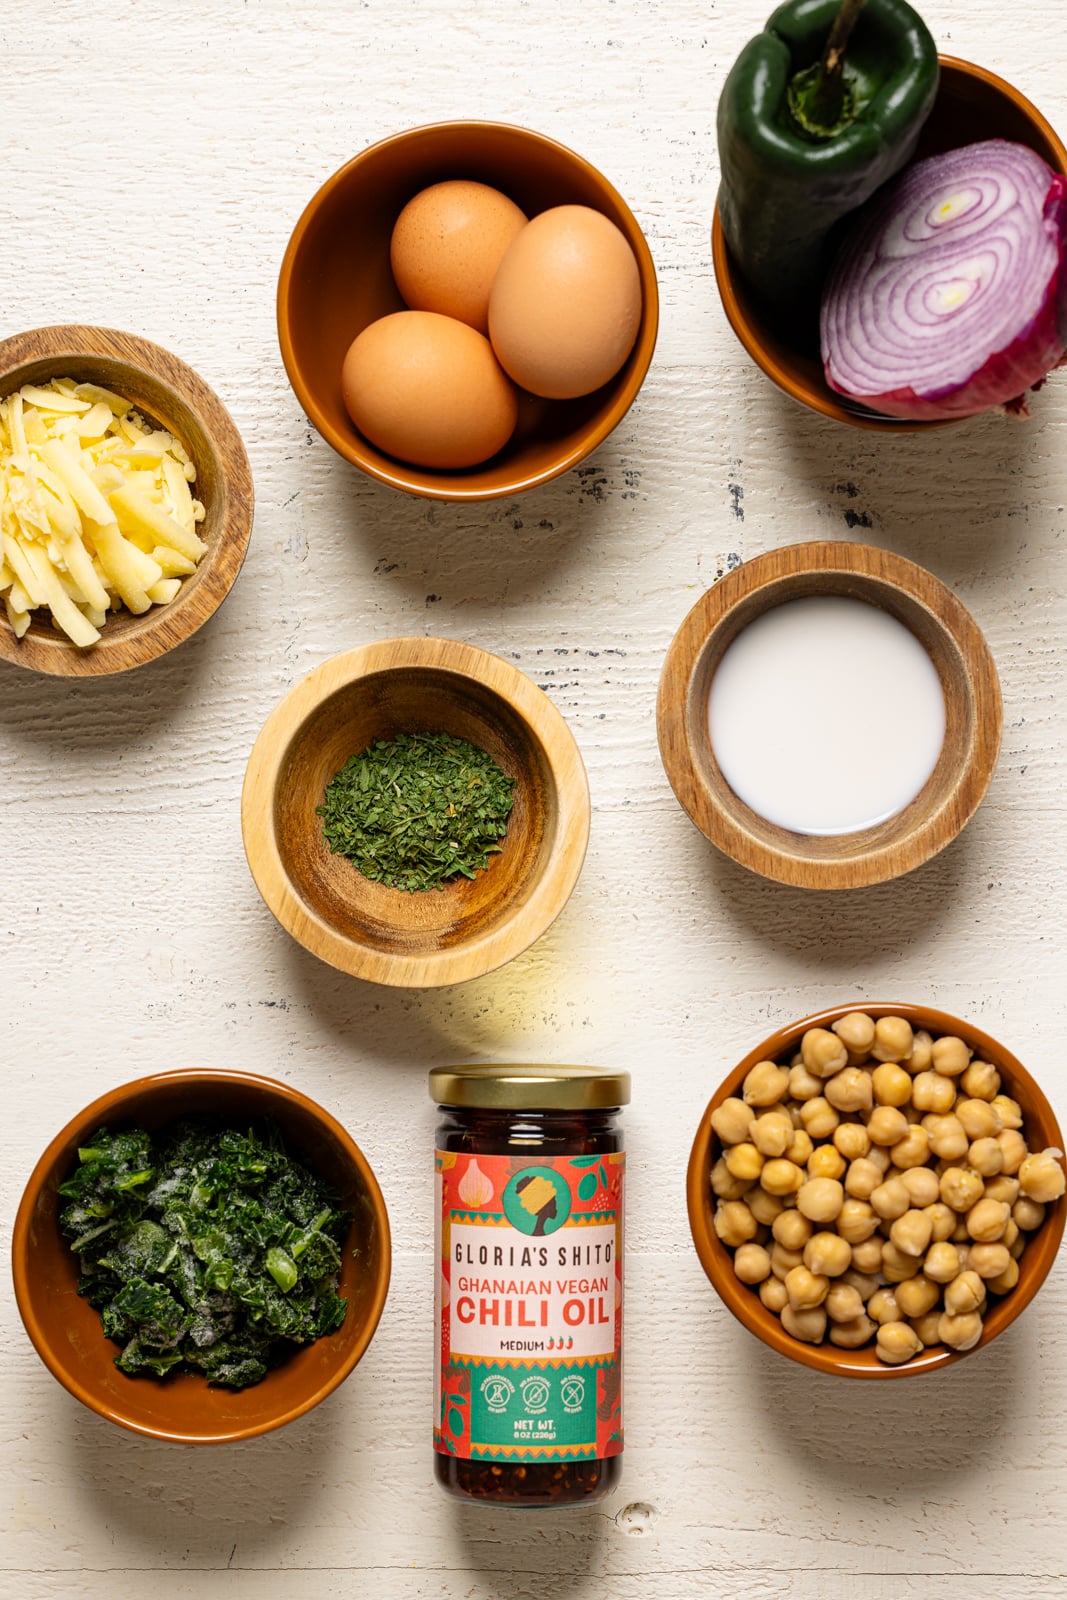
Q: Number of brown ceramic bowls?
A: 4